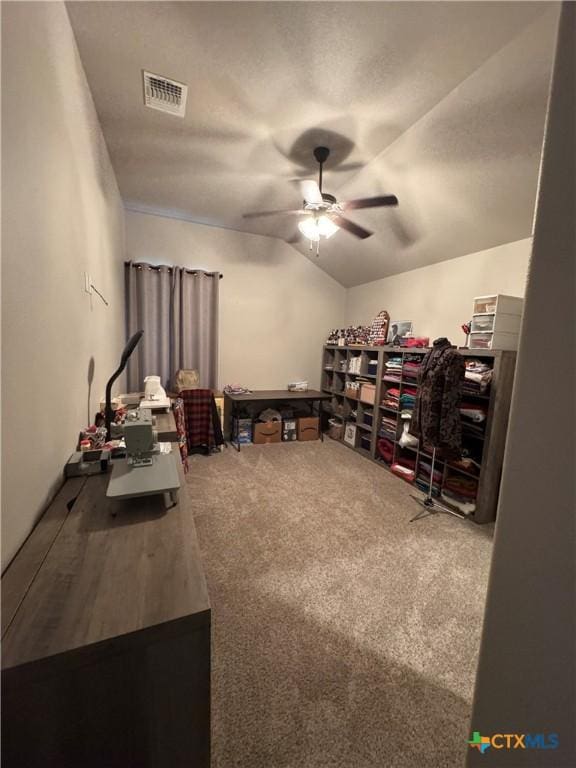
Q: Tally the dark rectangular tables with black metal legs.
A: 1